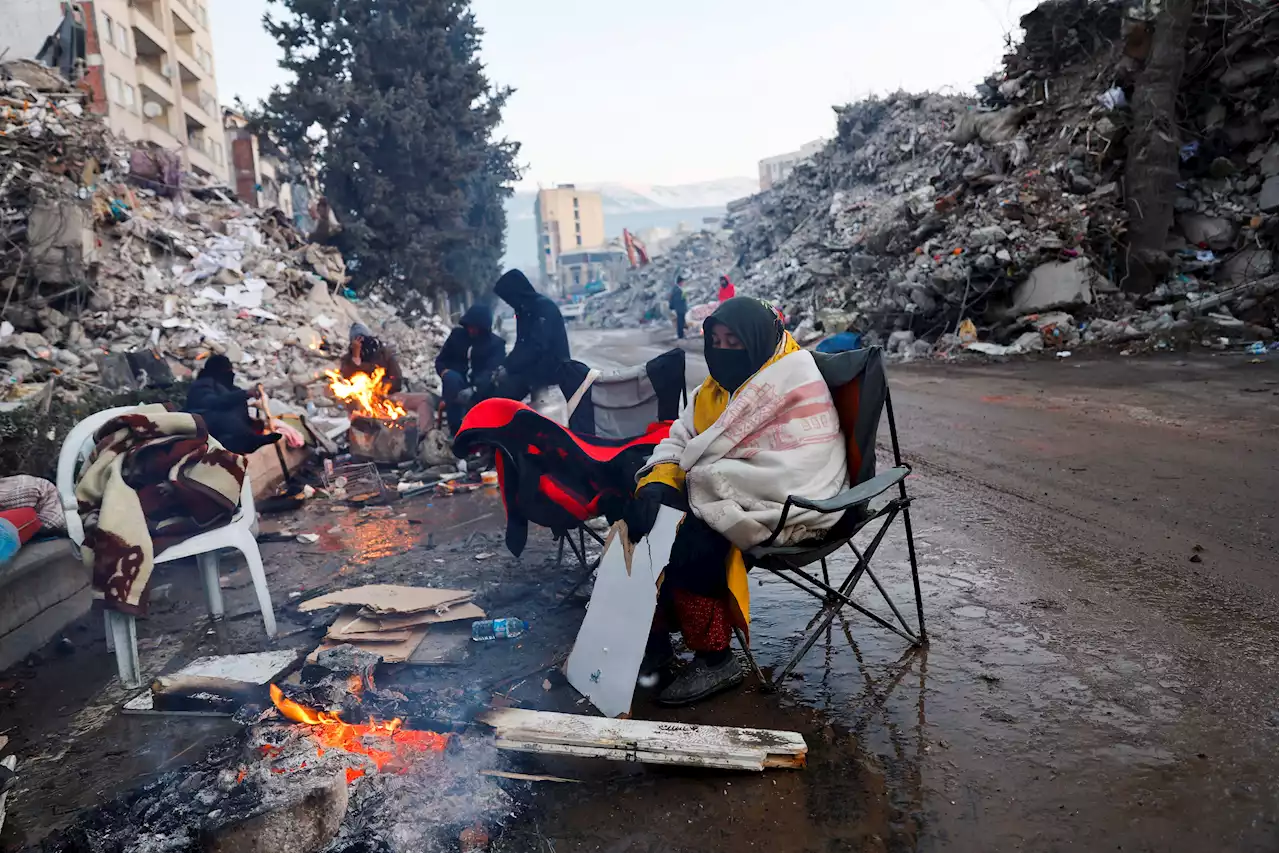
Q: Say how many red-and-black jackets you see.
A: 1